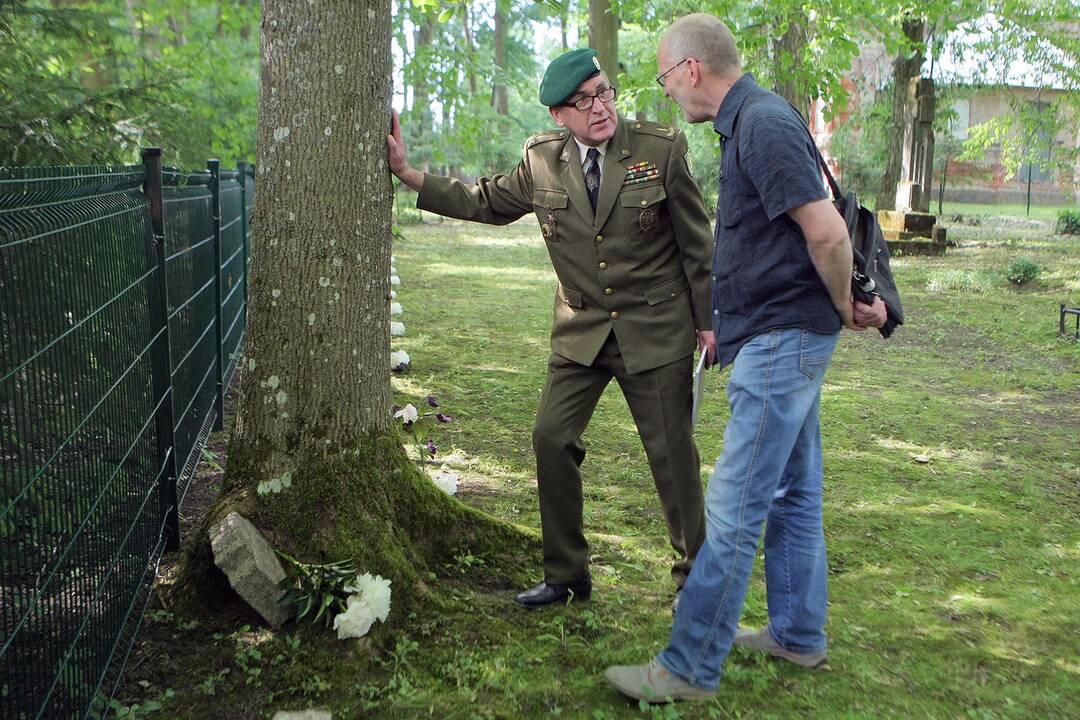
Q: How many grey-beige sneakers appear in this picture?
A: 2